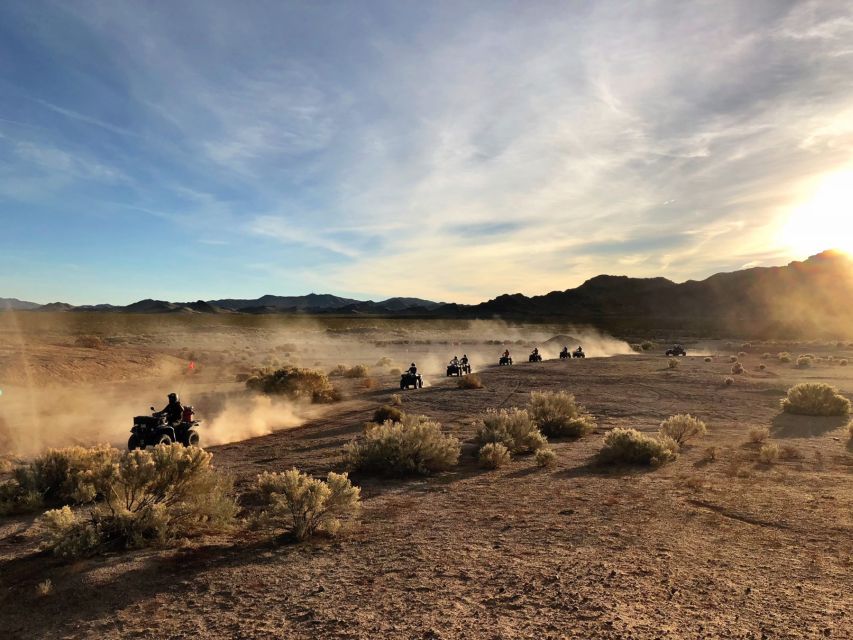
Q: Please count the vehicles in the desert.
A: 9